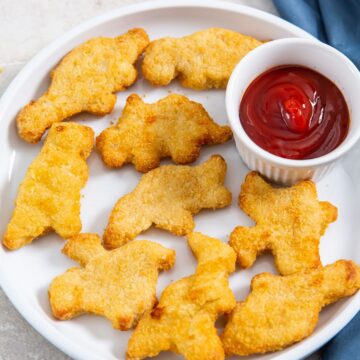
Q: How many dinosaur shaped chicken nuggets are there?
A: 9